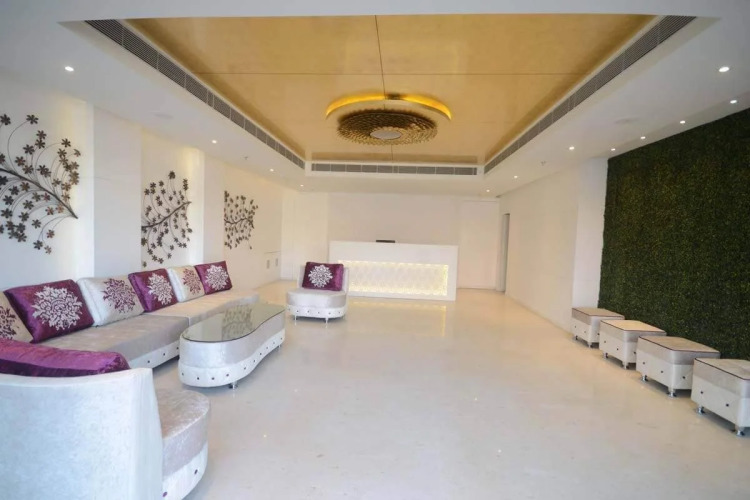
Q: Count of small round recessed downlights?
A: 12